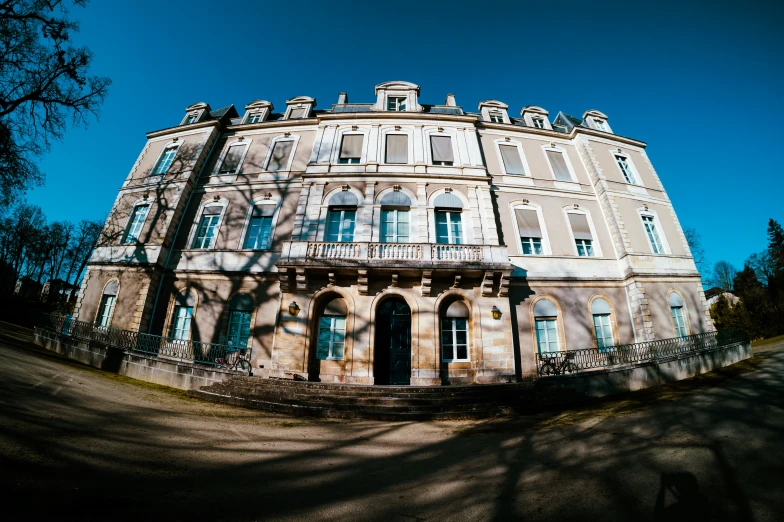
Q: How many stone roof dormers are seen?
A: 7